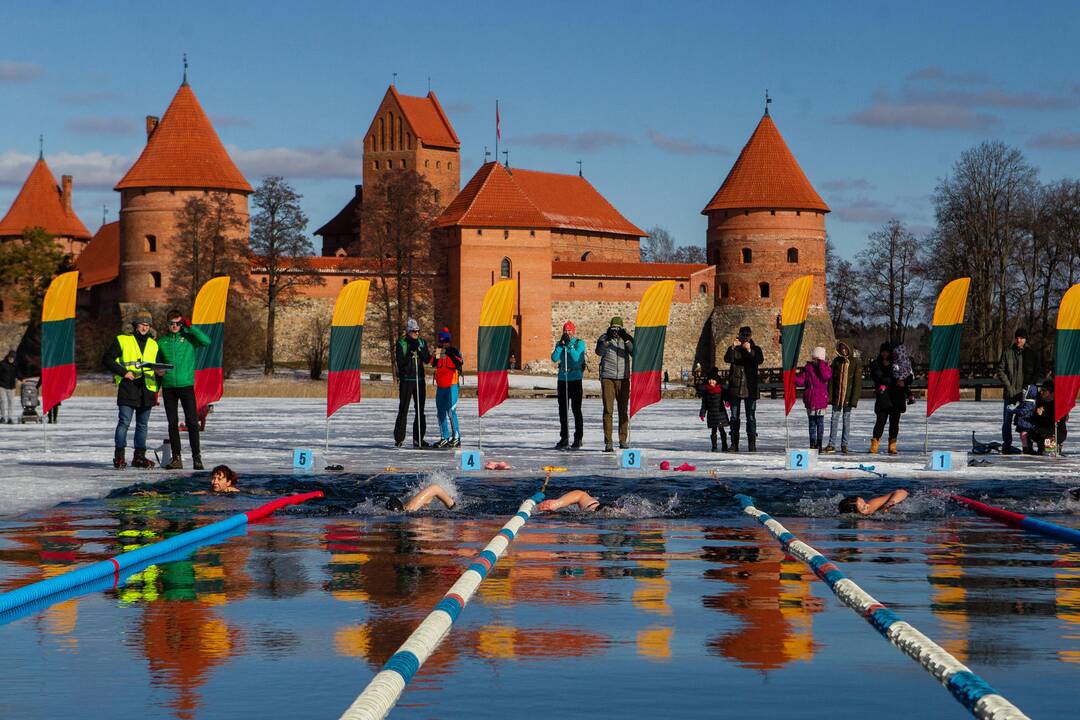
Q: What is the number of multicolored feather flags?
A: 8